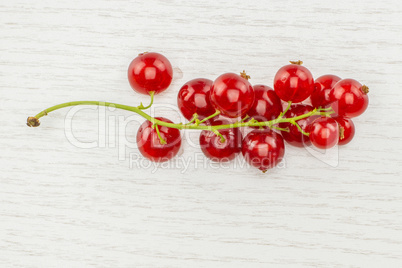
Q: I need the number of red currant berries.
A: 13